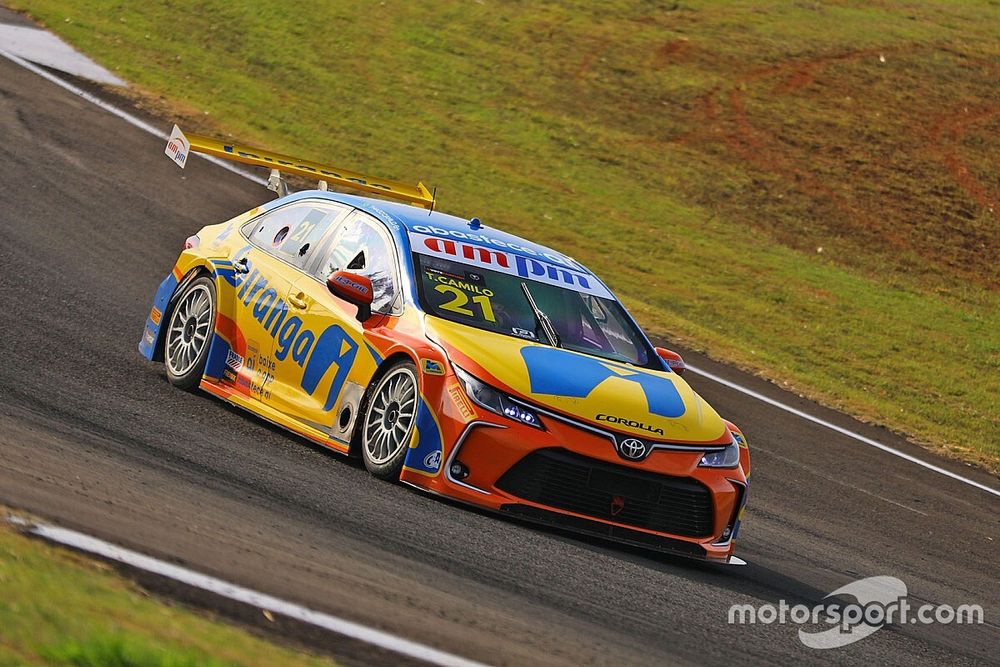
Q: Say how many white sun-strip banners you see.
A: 1